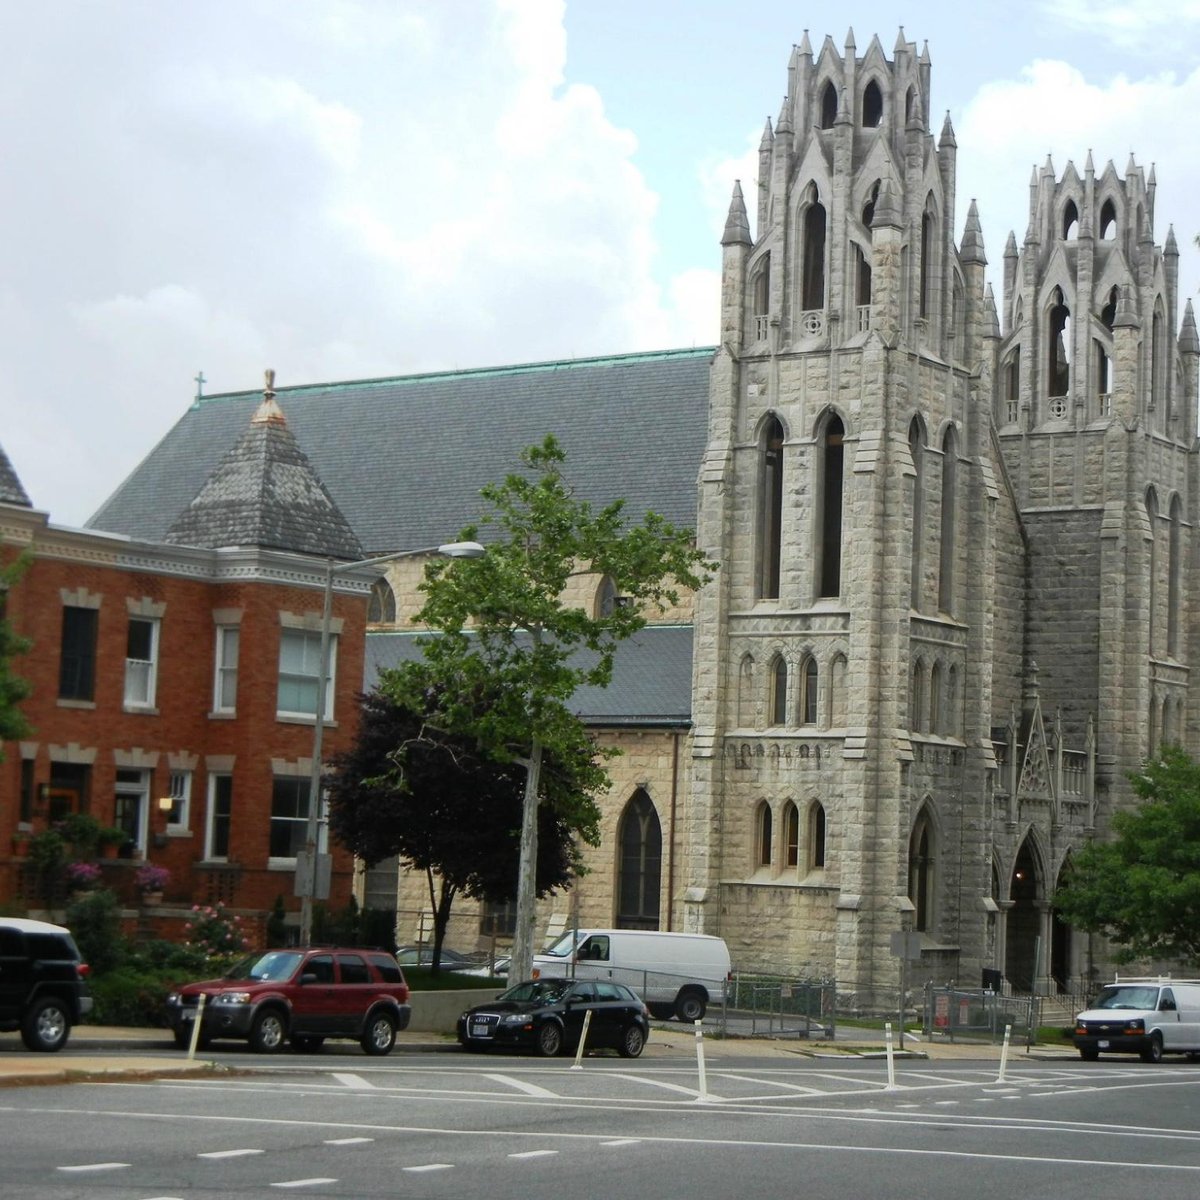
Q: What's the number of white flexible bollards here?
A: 5